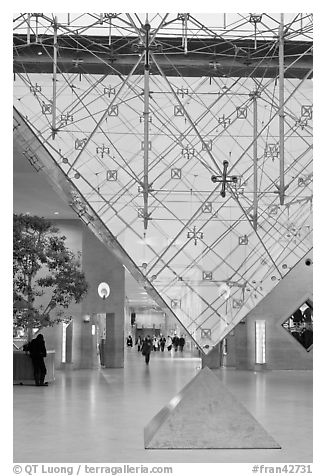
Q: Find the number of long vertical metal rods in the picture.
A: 4